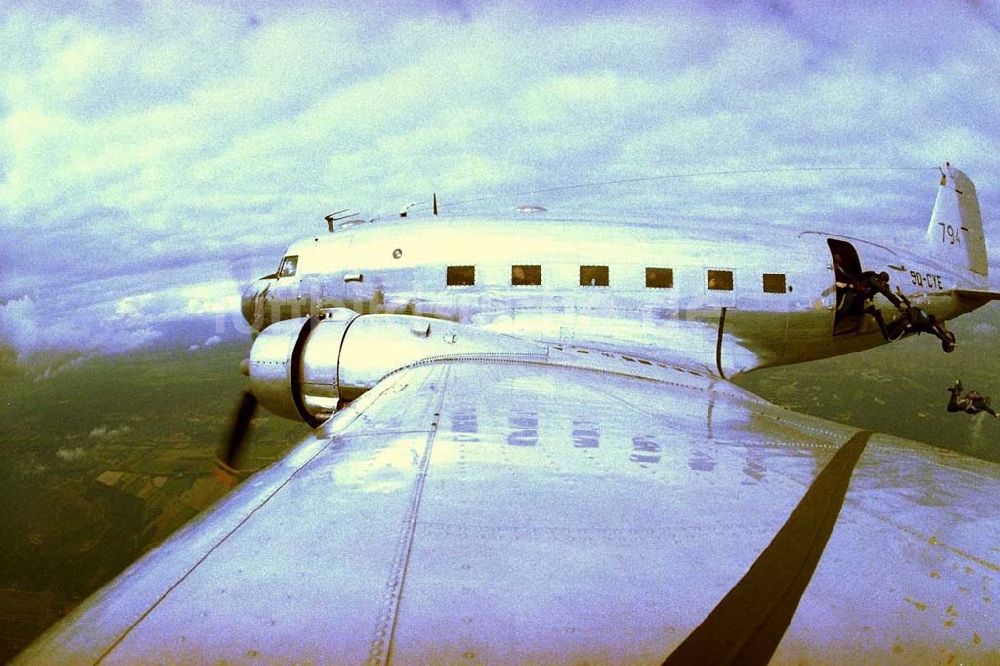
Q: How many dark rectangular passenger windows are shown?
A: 6